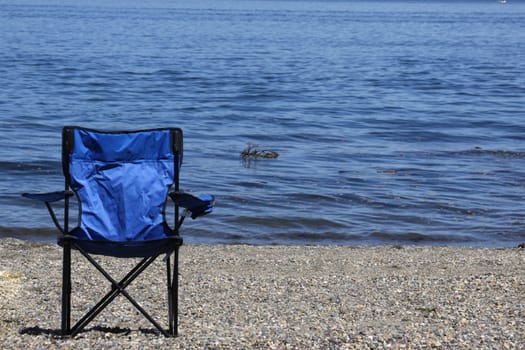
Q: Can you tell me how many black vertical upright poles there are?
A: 2